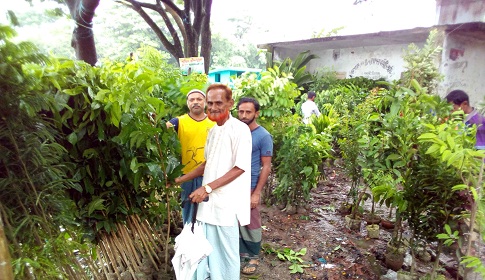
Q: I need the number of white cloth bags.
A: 1